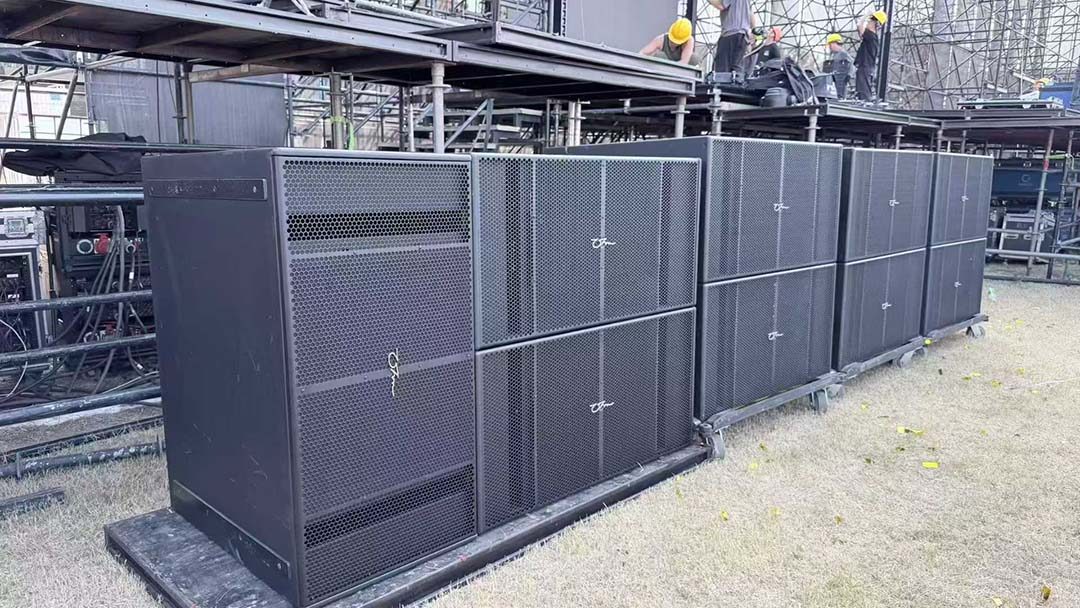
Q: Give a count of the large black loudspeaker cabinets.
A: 9